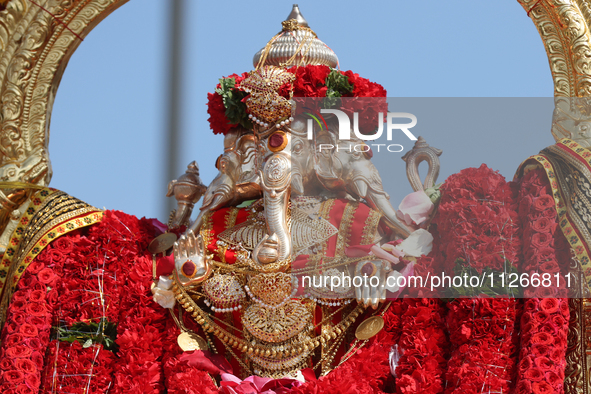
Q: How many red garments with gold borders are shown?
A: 1